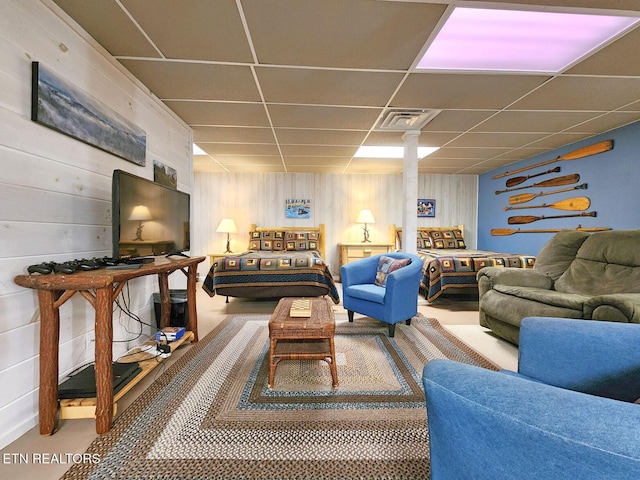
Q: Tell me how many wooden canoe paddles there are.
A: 7